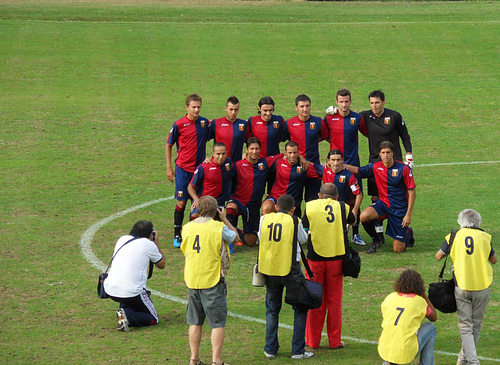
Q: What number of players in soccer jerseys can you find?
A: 11